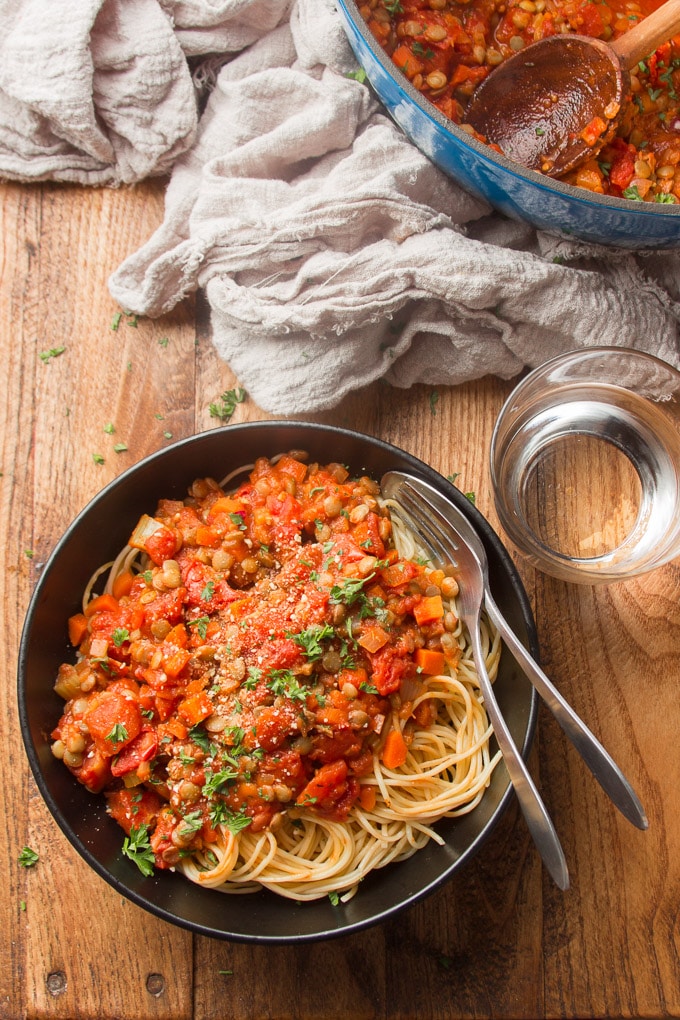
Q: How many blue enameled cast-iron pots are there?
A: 1